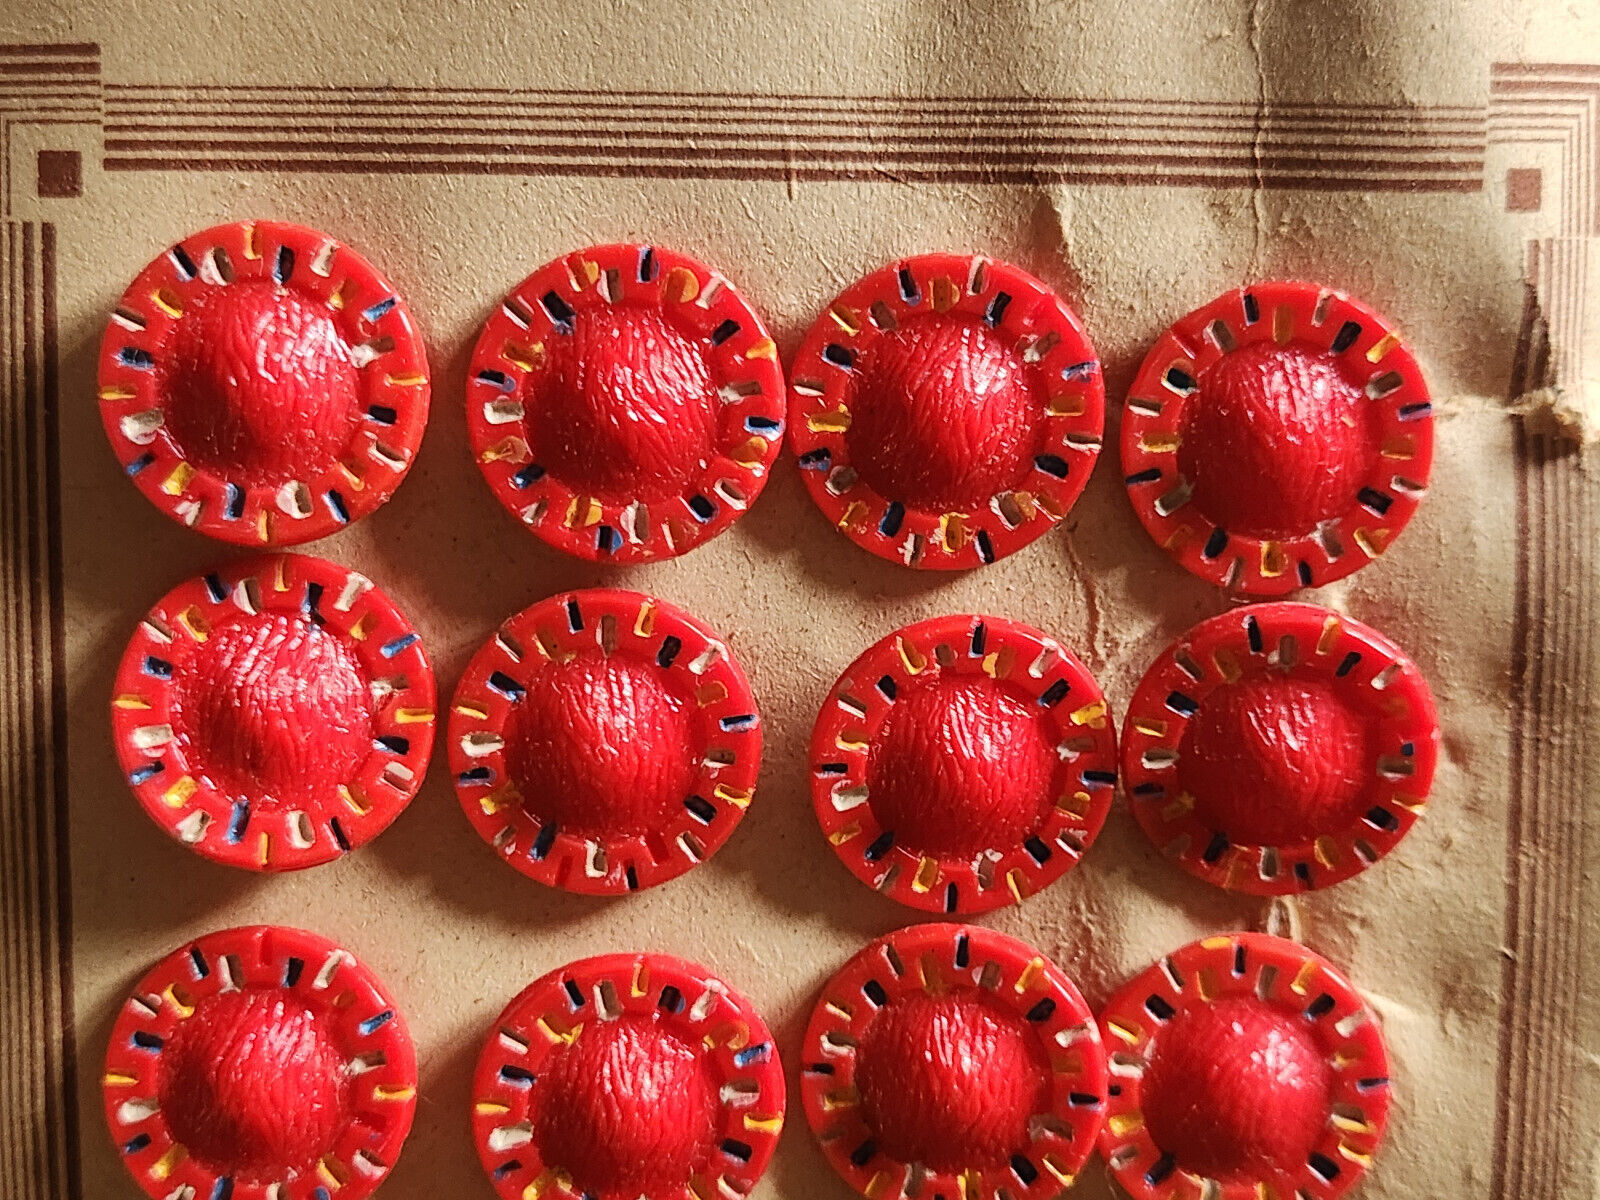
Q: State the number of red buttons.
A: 12